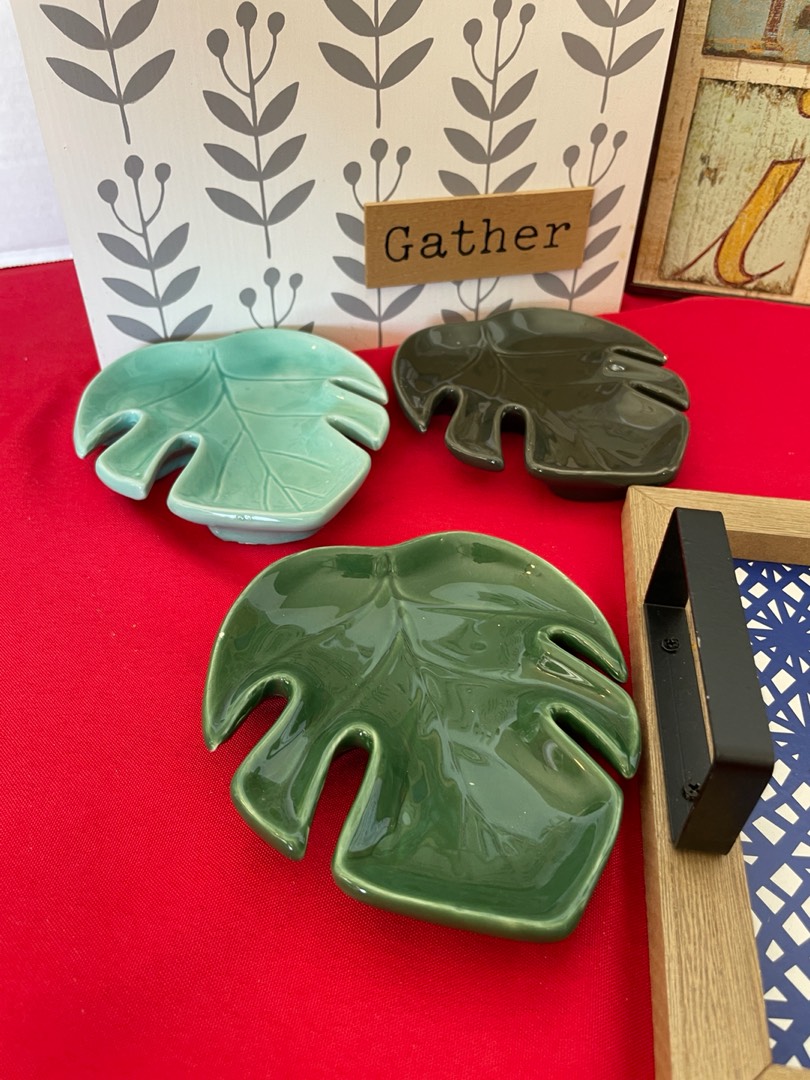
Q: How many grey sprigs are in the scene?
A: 10